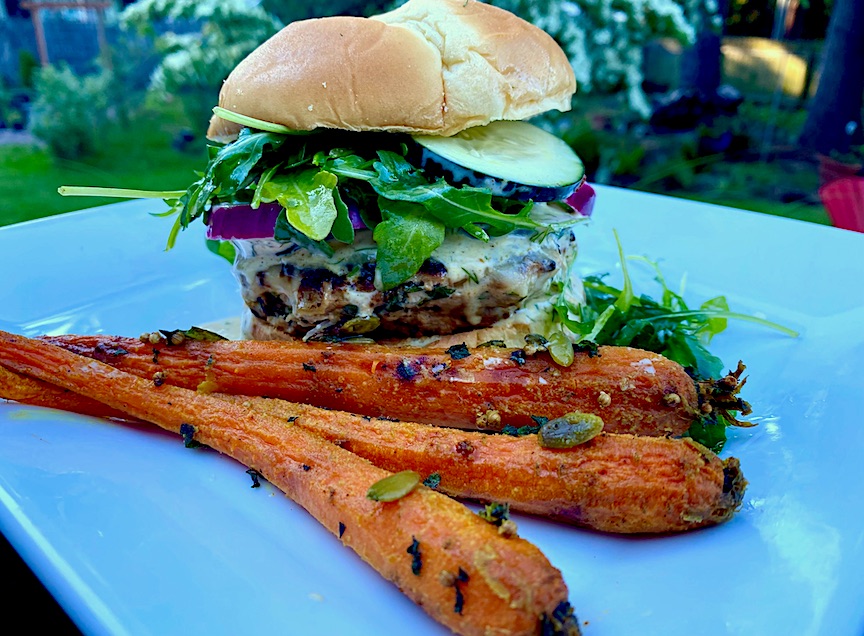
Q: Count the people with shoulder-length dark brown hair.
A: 0